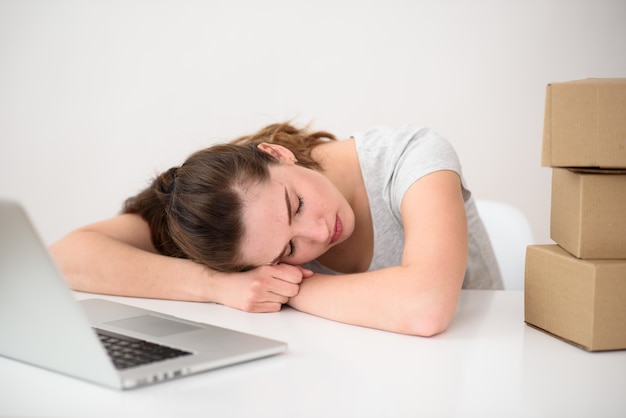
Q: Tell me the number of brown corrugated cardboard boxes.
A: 3